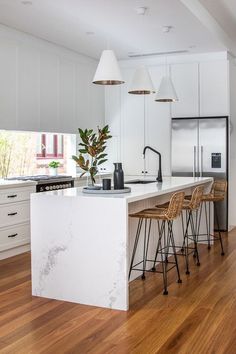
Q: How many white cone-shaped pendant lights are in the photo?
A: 3